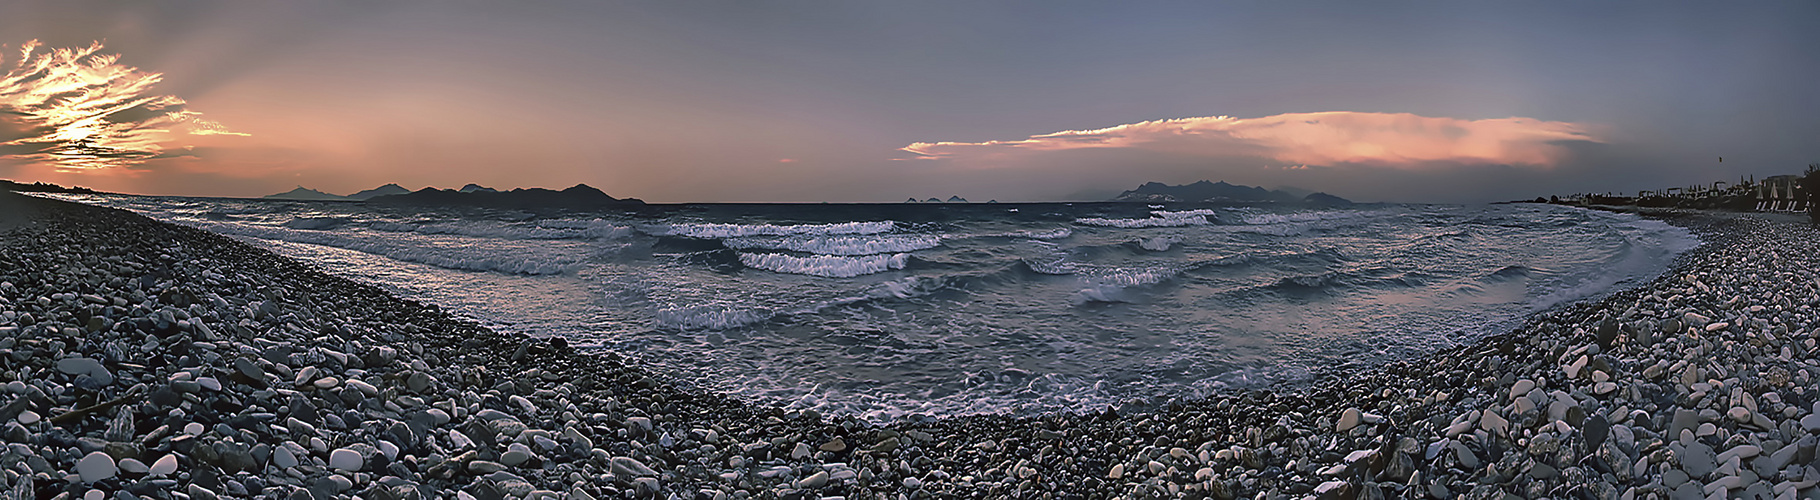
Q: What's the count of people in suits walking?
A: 0